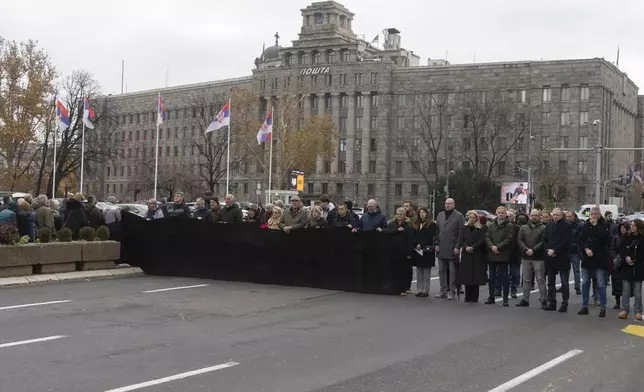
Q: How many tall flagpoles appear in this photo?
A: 5